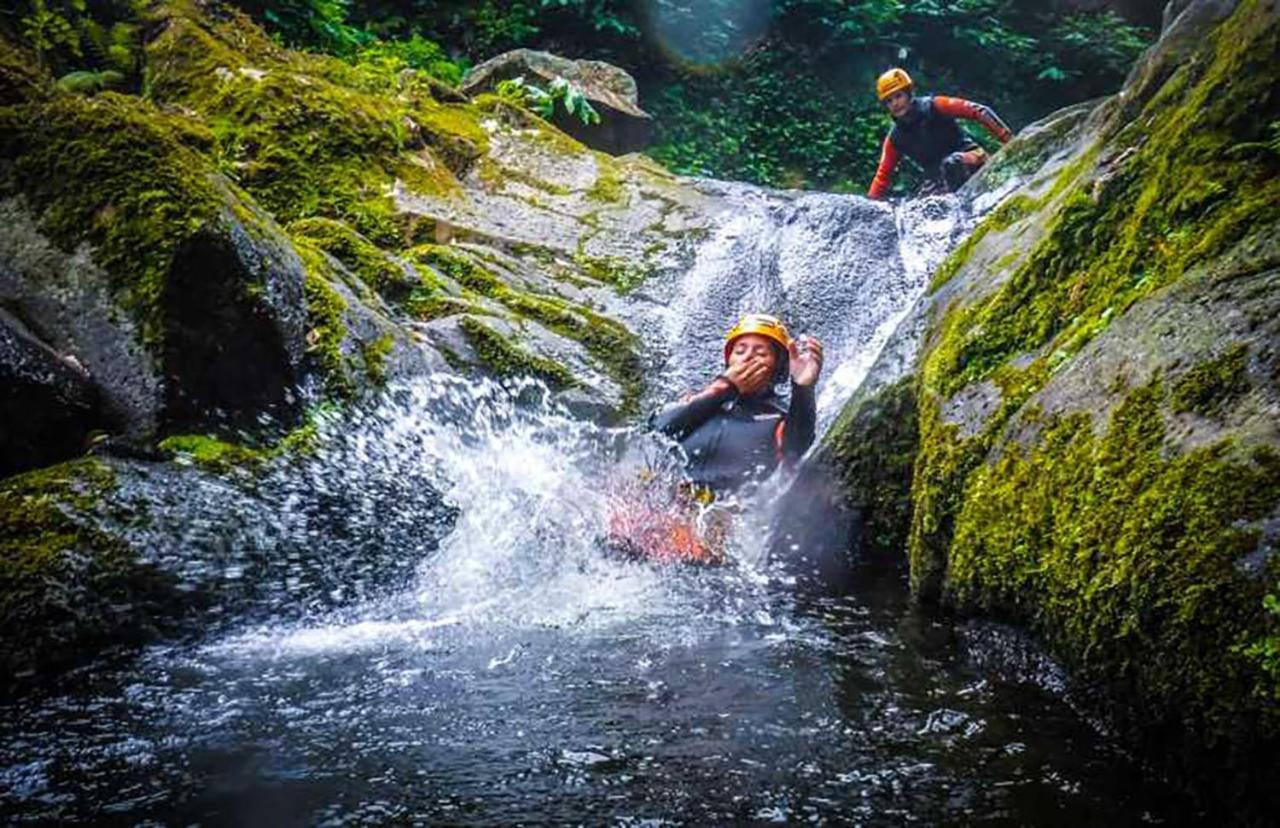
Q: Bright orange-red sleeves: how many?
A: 2